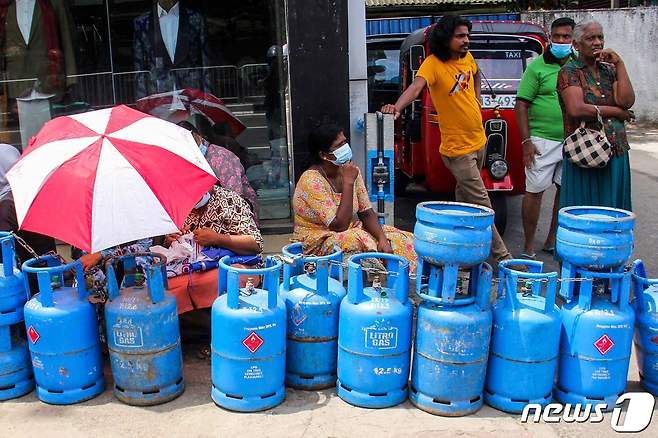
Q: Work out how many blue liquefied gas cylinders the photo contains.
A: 13